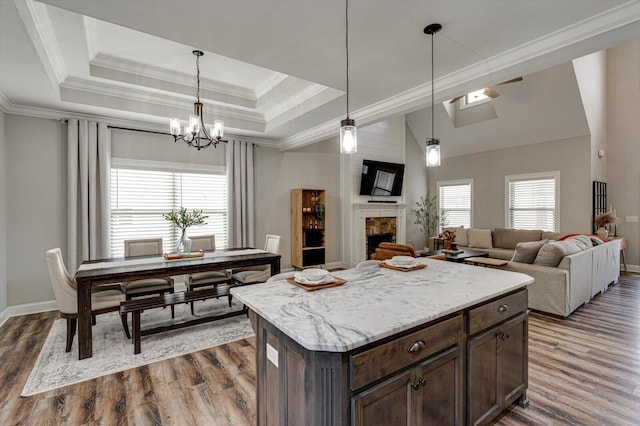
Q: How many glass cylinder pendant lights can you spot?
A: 2